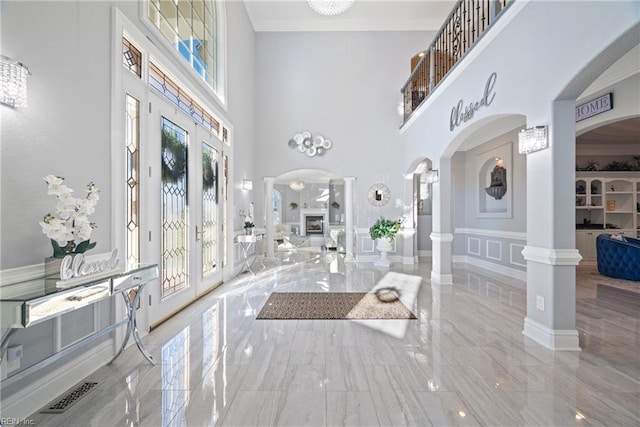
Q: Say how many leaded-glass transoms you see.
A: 3